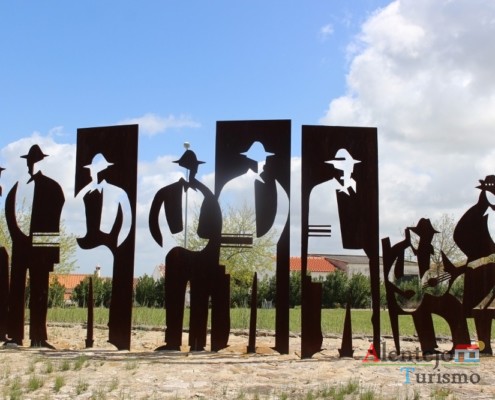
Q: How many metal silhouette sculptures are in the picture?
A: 8